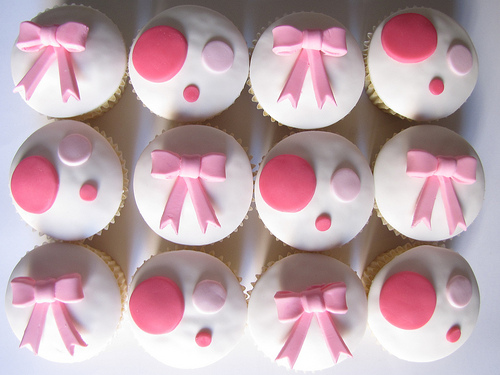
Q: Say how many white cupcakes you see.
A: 12